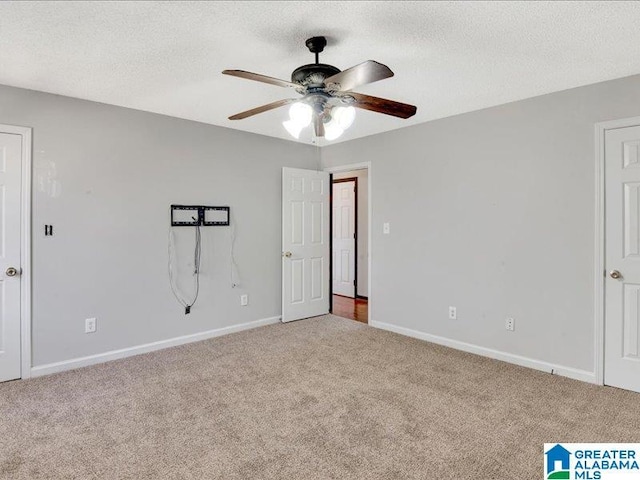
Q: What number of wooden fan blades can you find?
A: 5